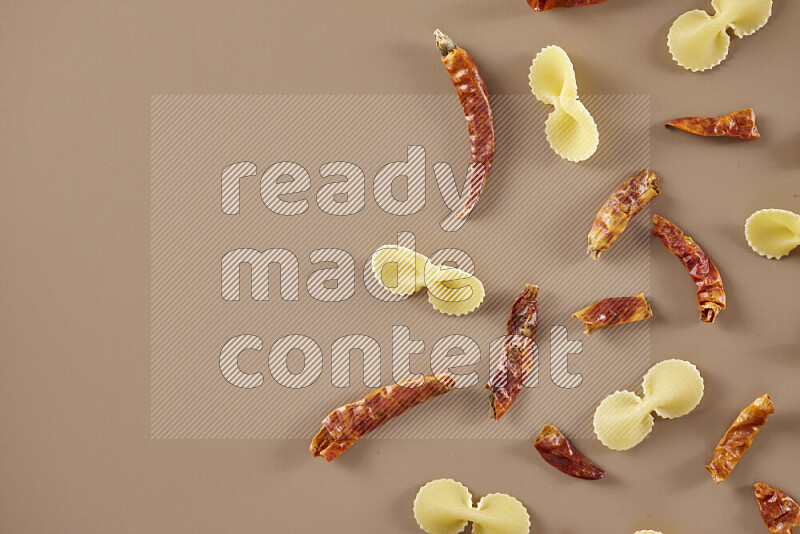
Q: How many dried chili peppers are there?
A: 11